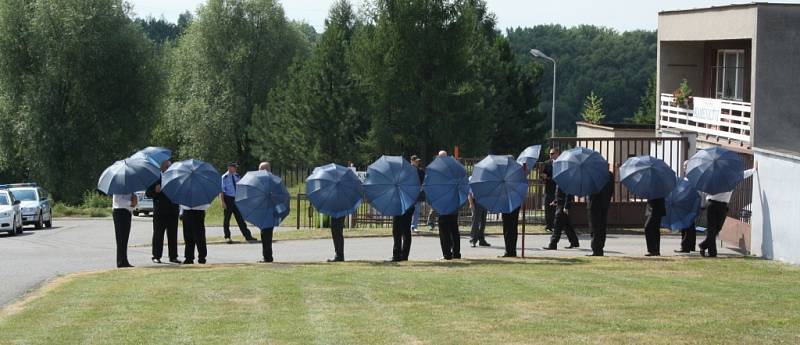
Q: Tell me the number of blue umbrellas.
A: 13